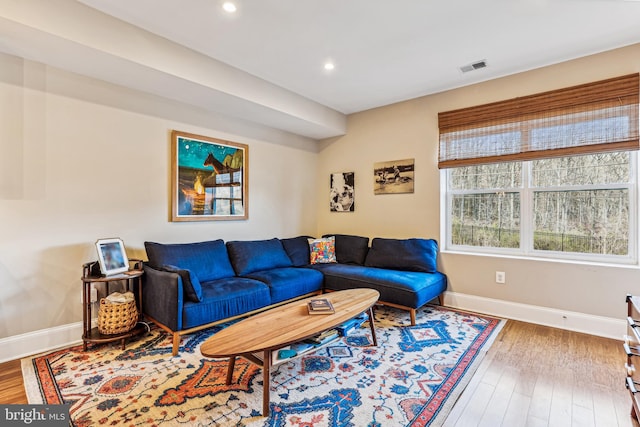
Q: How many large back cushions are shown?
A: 5